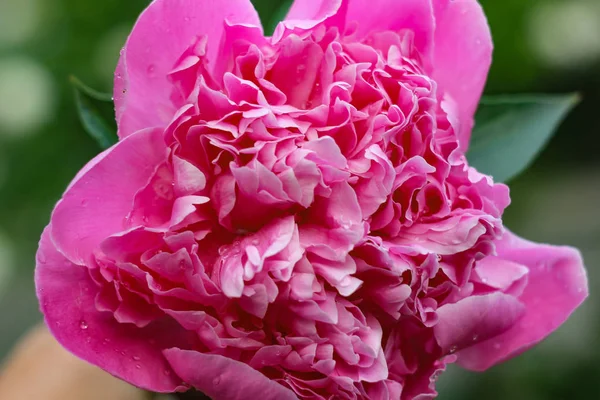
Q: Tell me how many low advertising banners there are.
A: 0